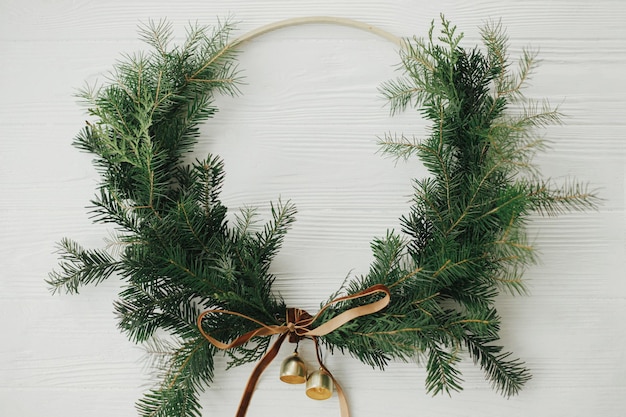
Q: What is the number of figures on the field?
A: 0